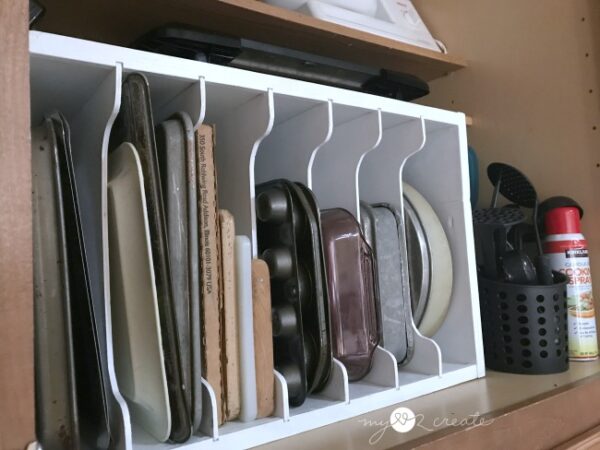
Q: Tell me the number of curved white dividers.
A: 6